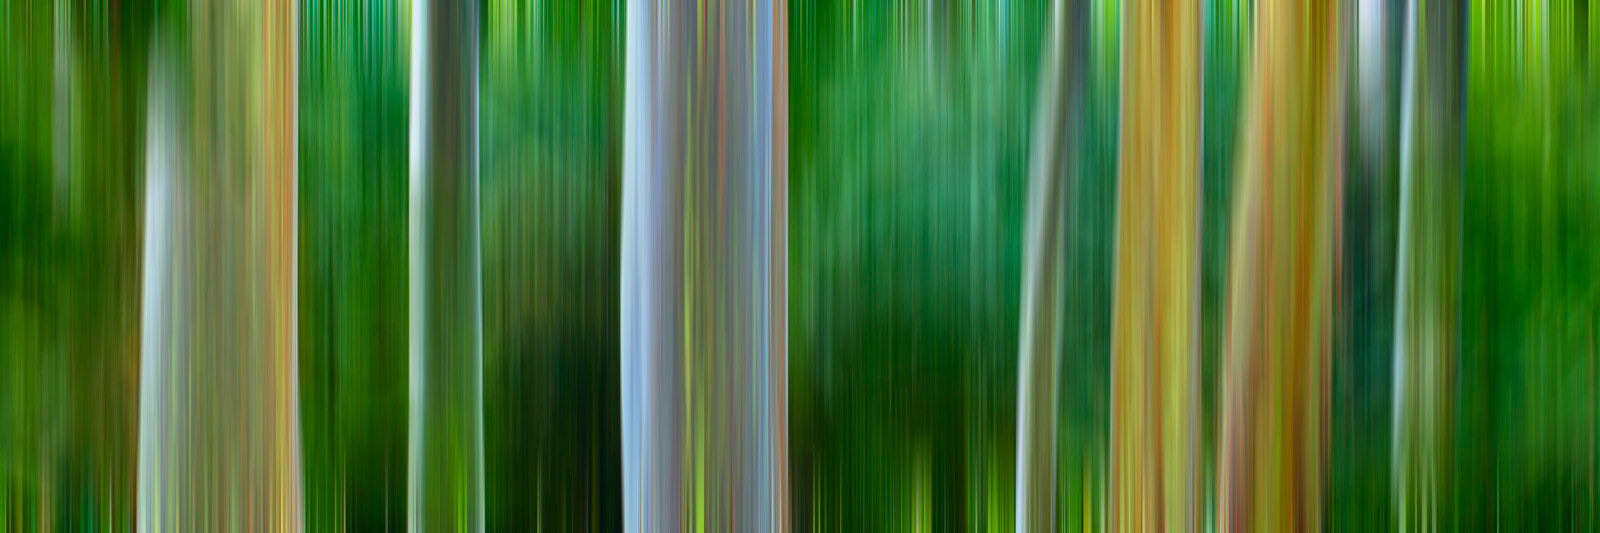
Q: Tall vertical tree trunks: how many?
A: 7